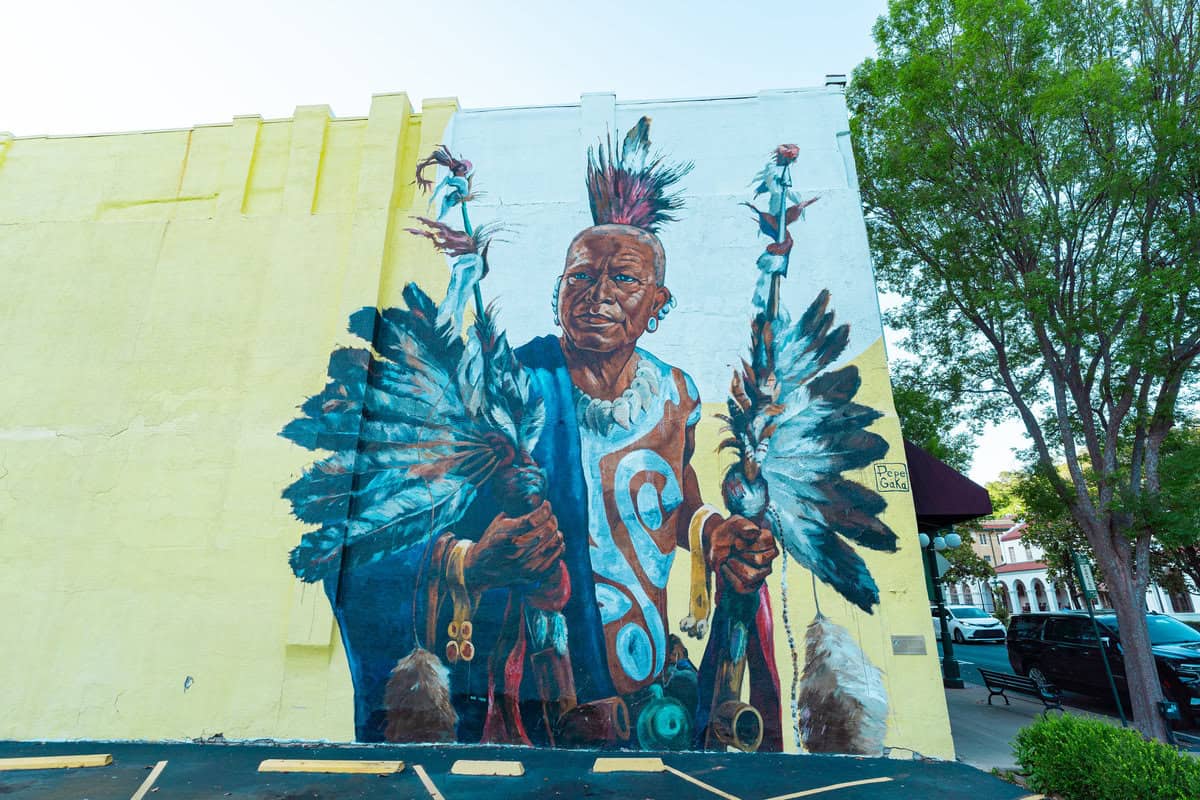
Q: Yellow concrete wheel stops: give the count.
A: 4